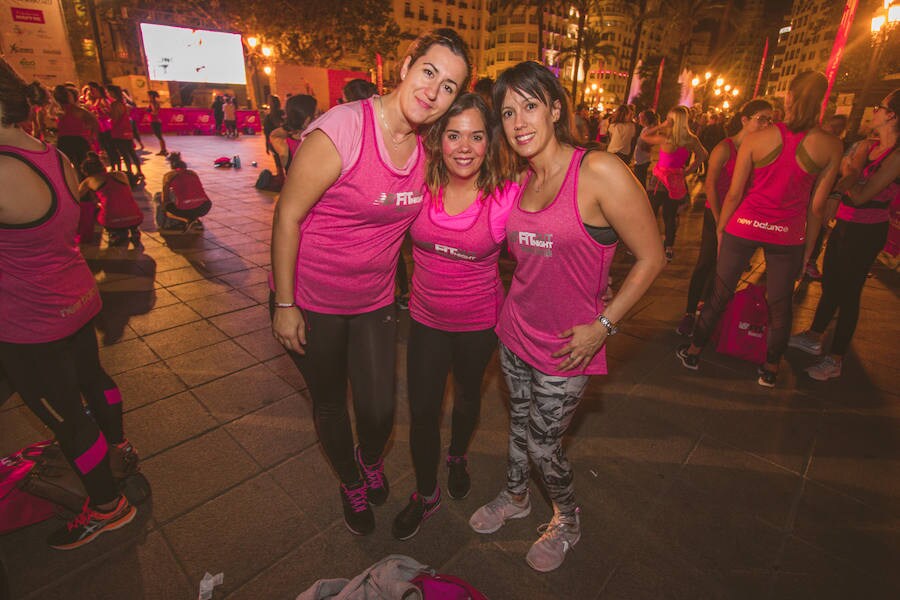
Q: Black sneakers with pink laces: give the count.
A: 2